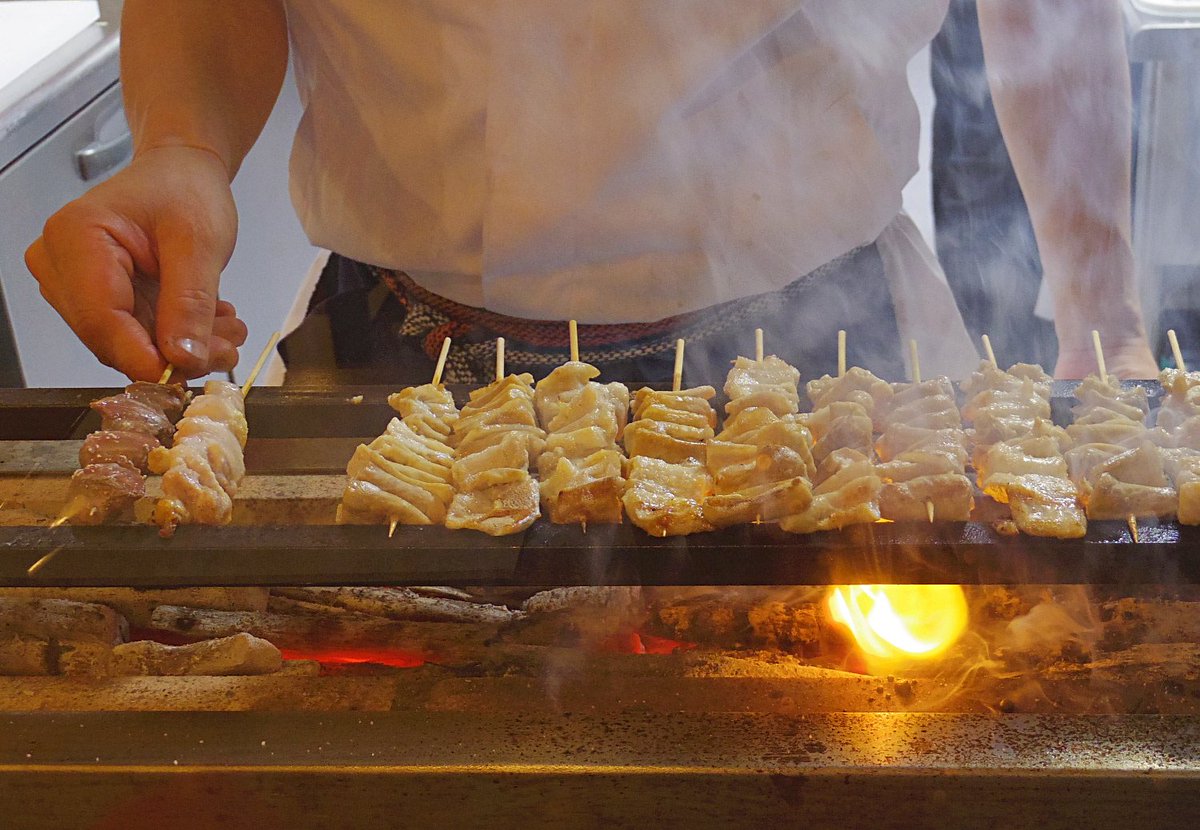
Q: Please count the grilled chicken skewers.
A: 12